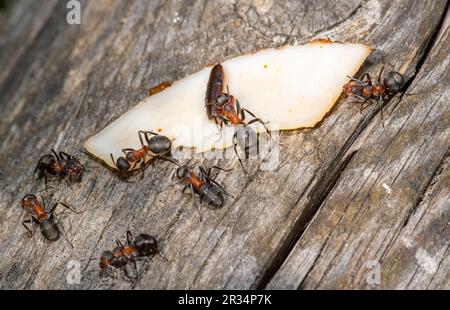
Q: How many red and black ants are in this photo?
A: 7